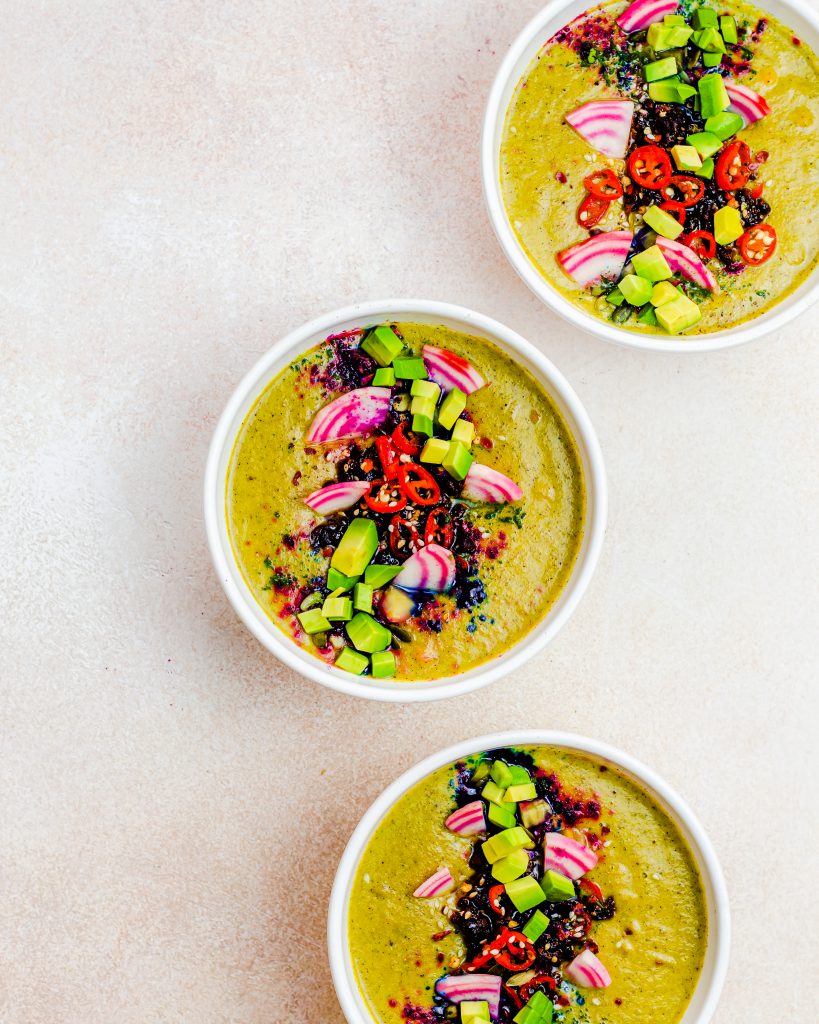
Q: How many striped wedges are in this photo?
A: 15